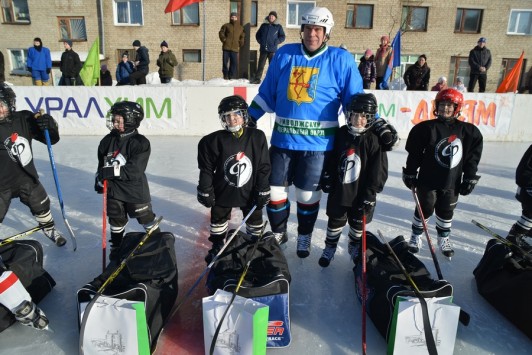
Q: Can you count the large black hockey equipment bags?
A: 5